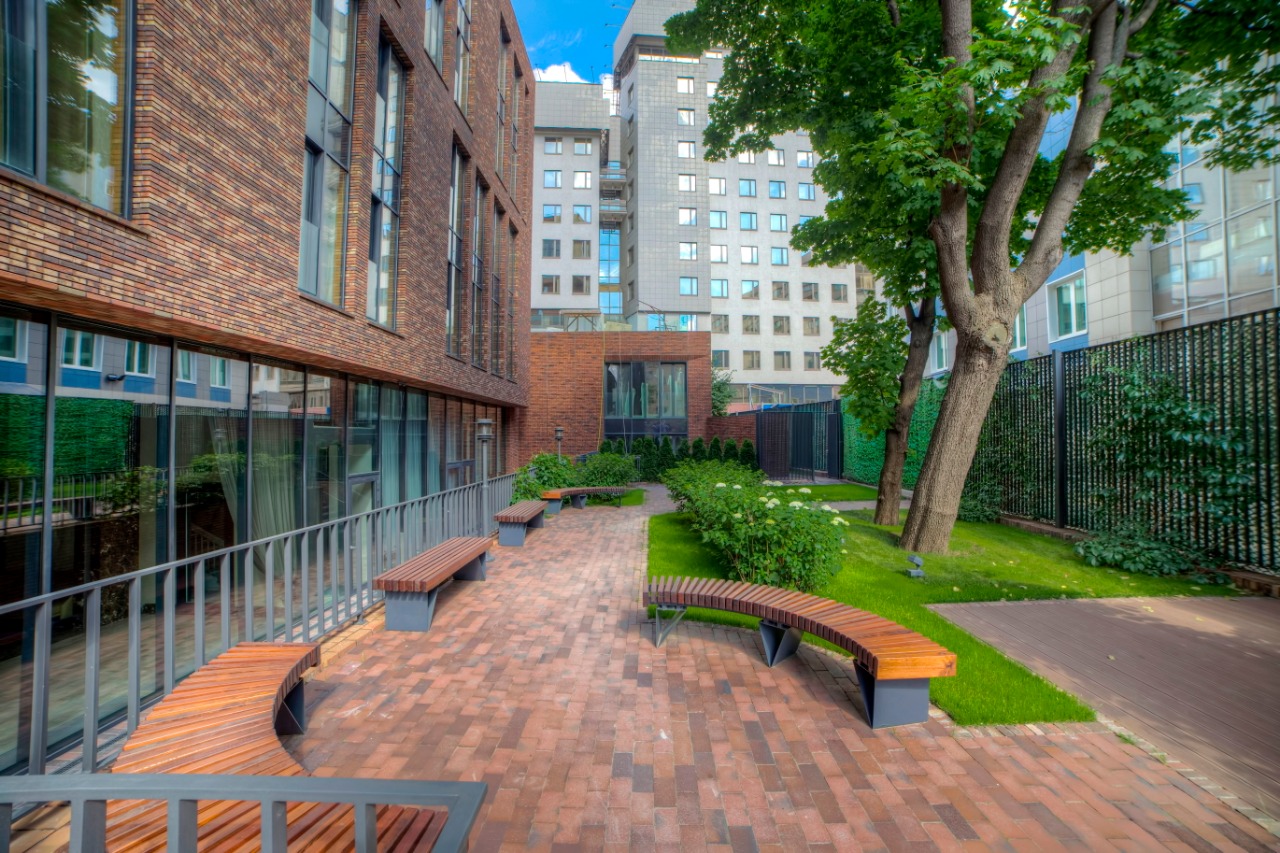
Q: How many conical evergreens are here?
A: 10